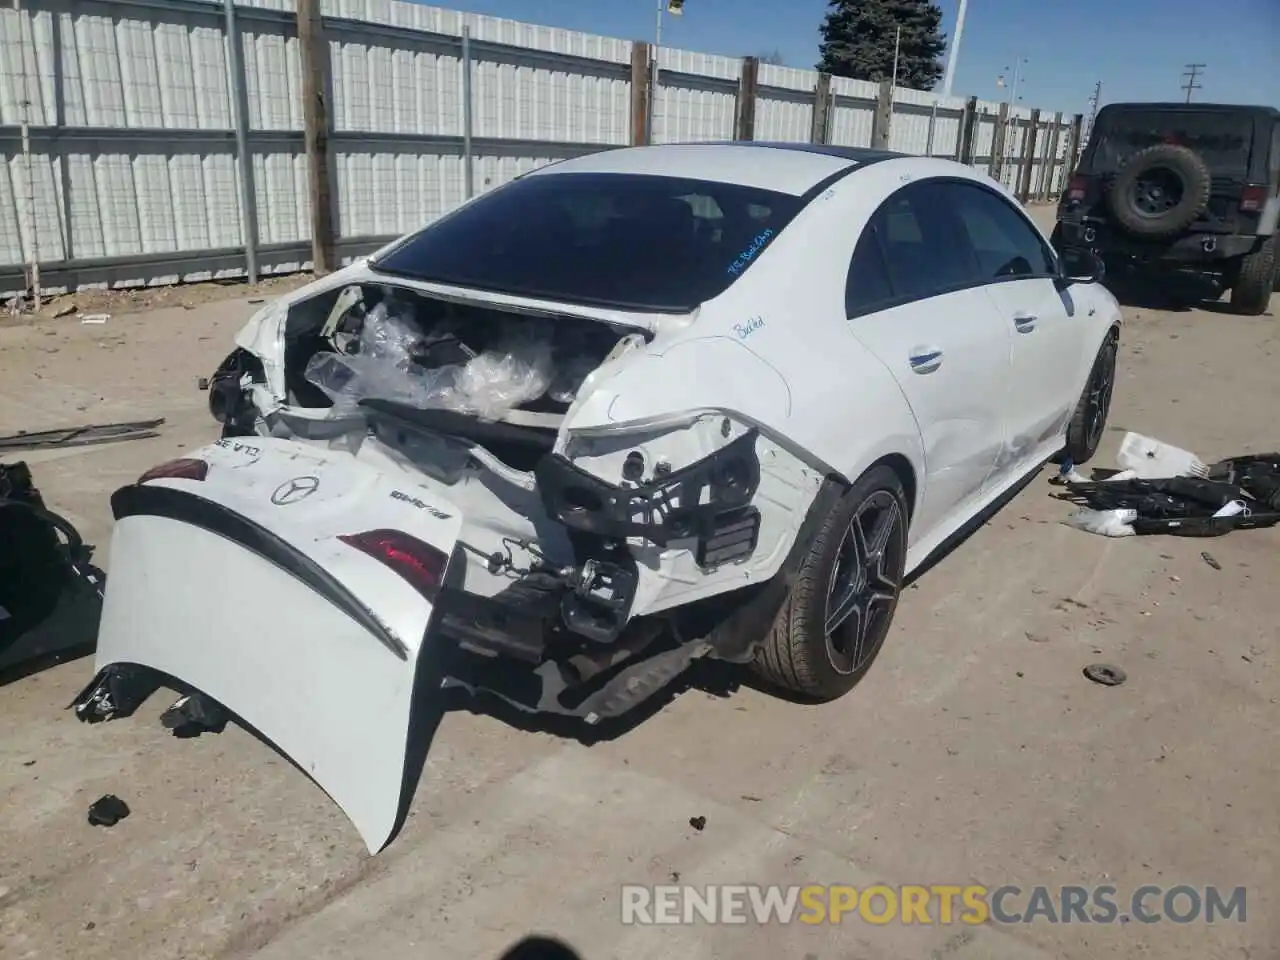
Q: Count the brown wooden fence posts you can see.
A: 10